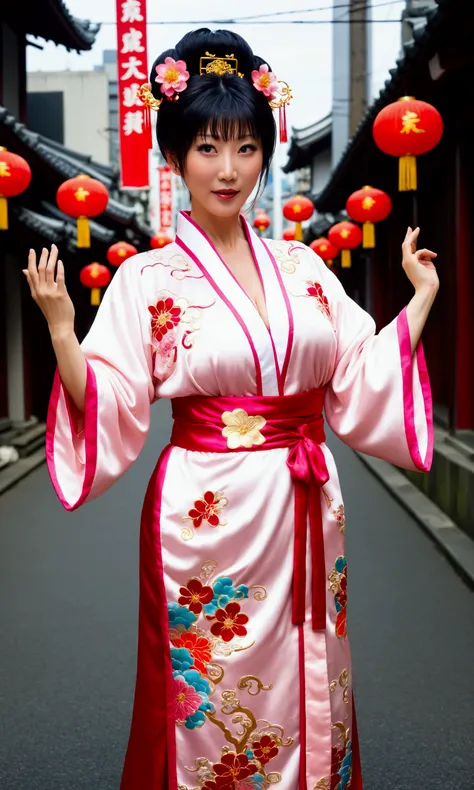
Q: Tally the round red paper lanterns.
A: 12